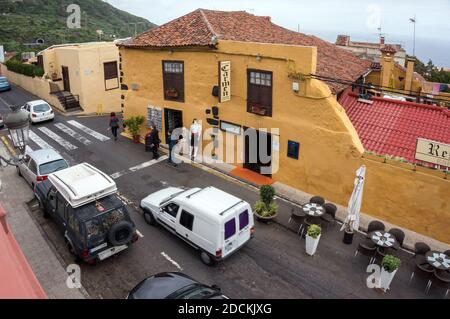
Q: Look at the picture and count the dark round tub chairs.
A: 12